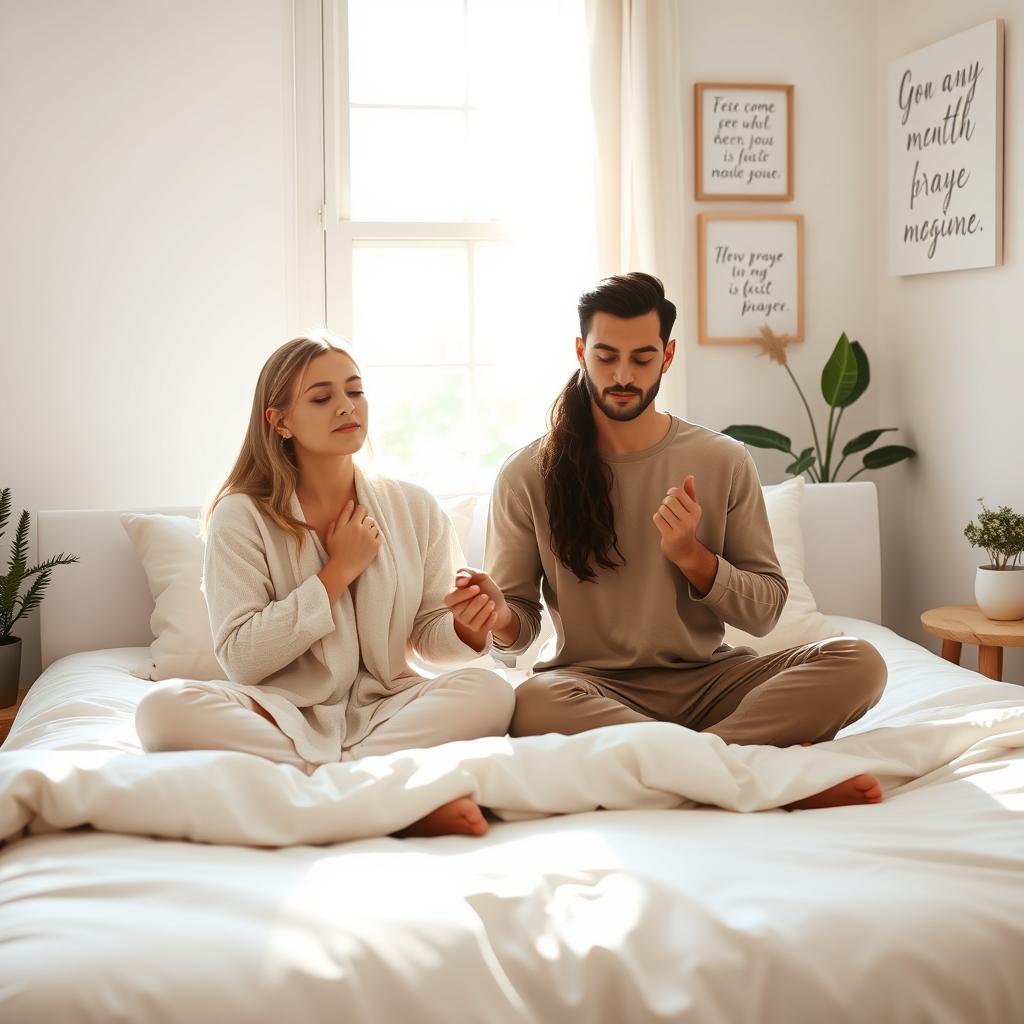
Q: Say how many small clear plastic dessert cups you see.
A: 0